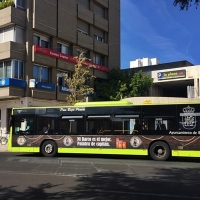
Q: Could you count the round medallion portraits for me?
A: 3